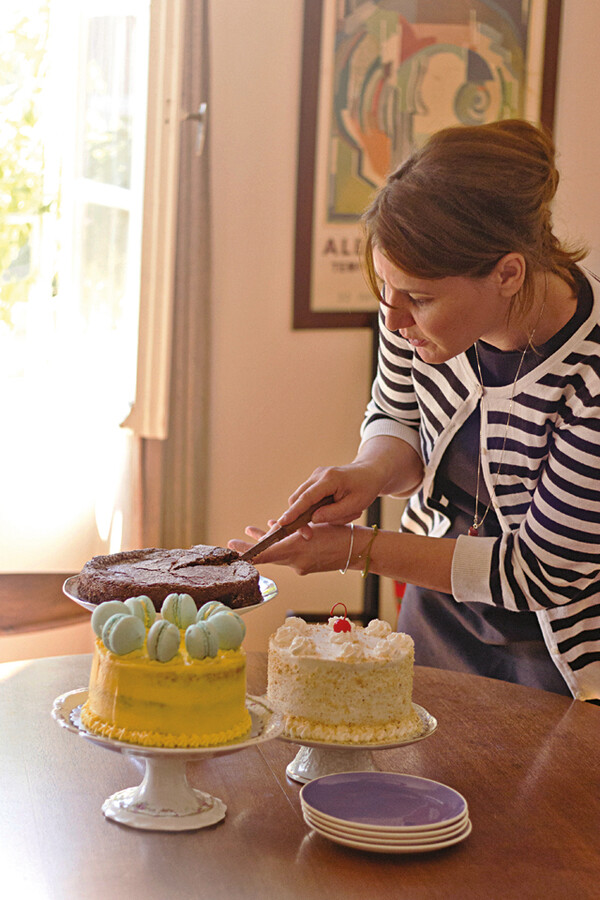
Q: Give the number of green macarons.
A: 8